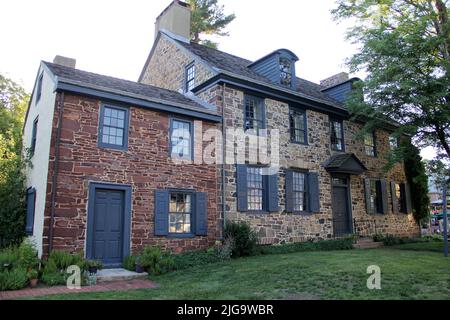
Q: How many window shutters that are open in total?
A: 10